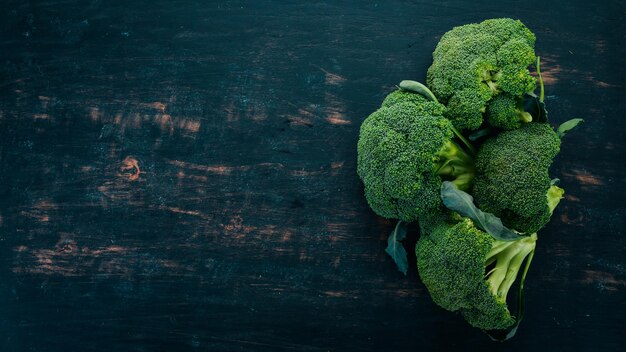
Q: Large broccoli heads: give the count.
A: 4